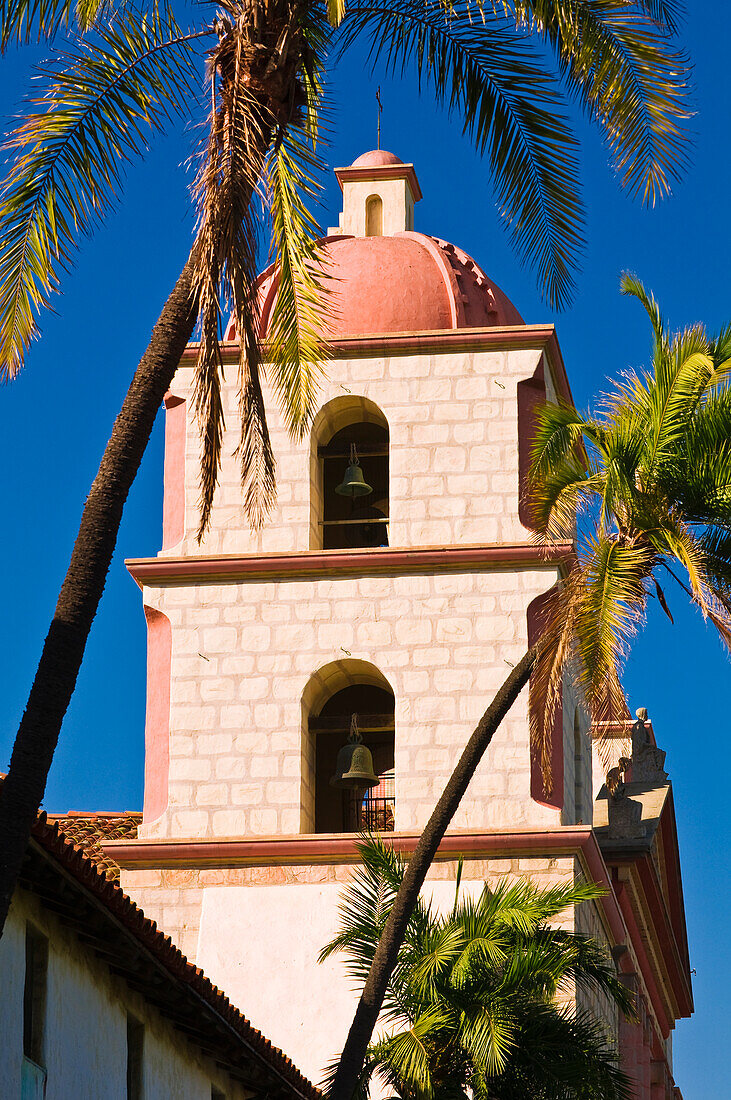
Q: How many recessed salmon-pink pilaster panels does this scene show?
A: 4